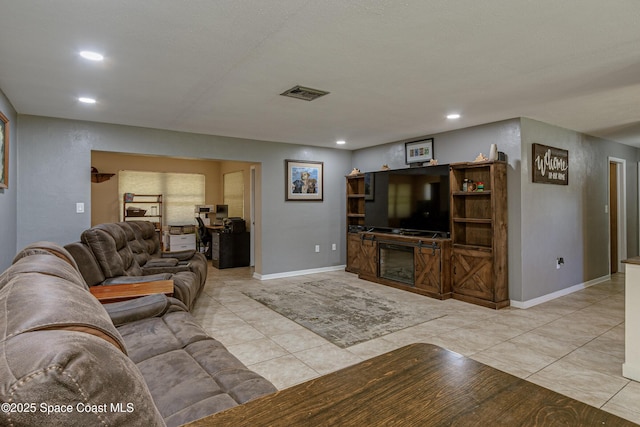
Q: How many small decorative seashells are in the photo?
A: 4